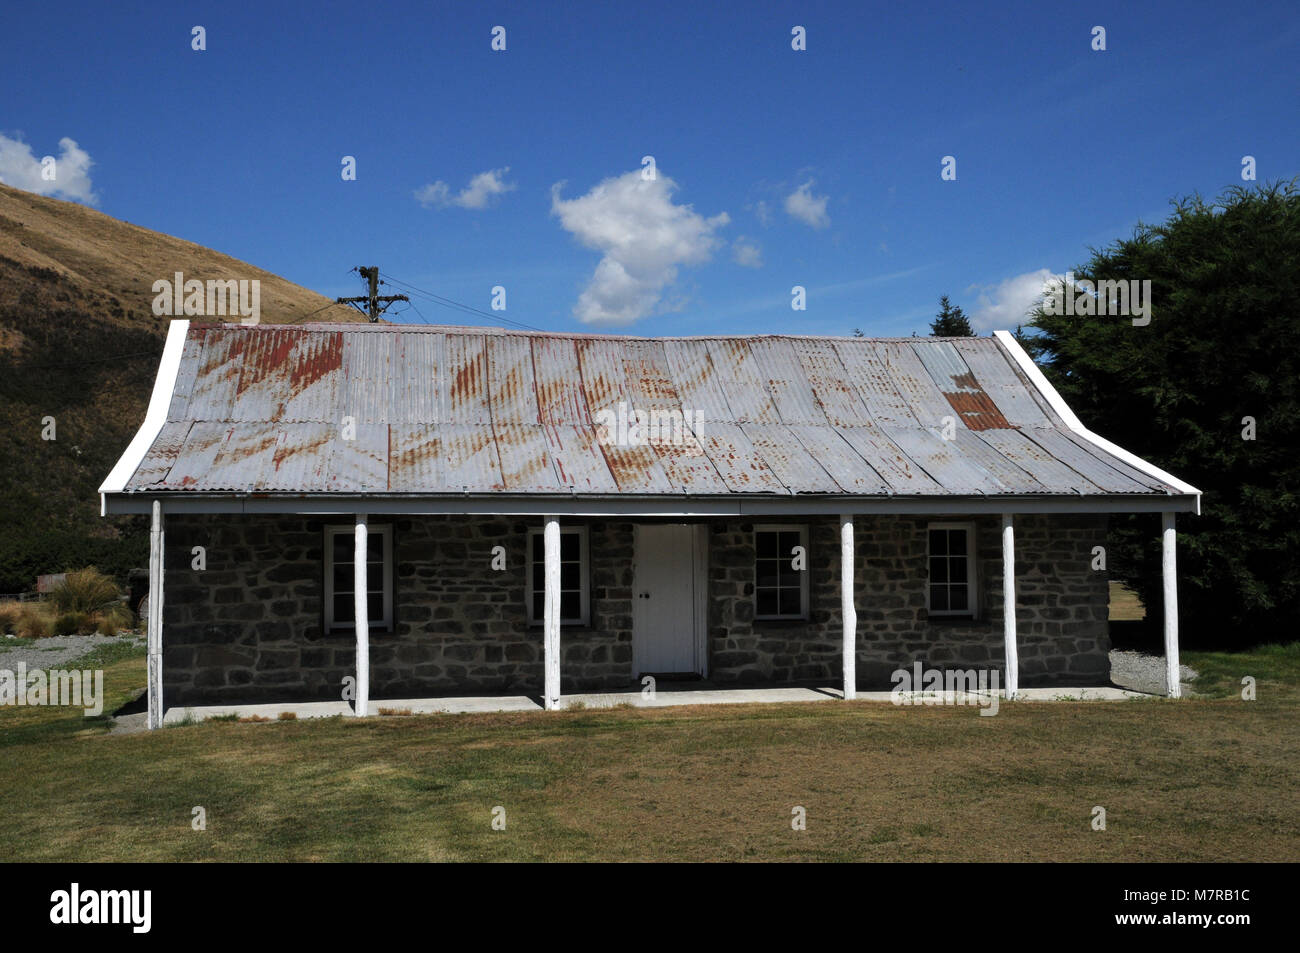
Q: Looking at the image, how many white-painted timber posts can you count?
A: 6